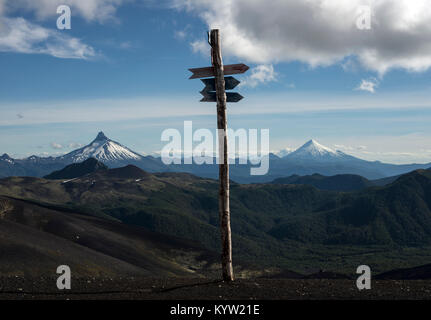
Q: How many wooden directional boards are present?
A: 3